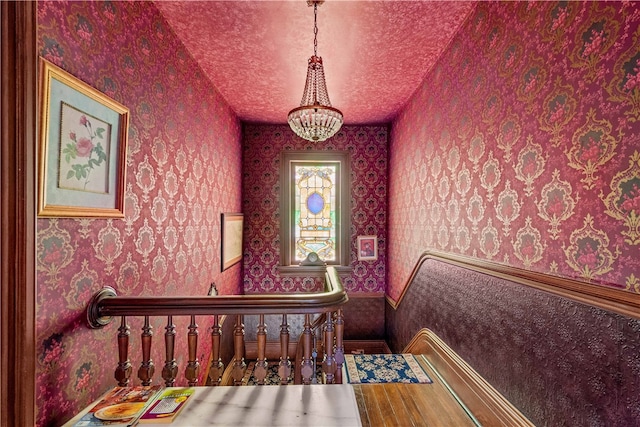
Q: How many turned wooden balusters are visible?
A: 11